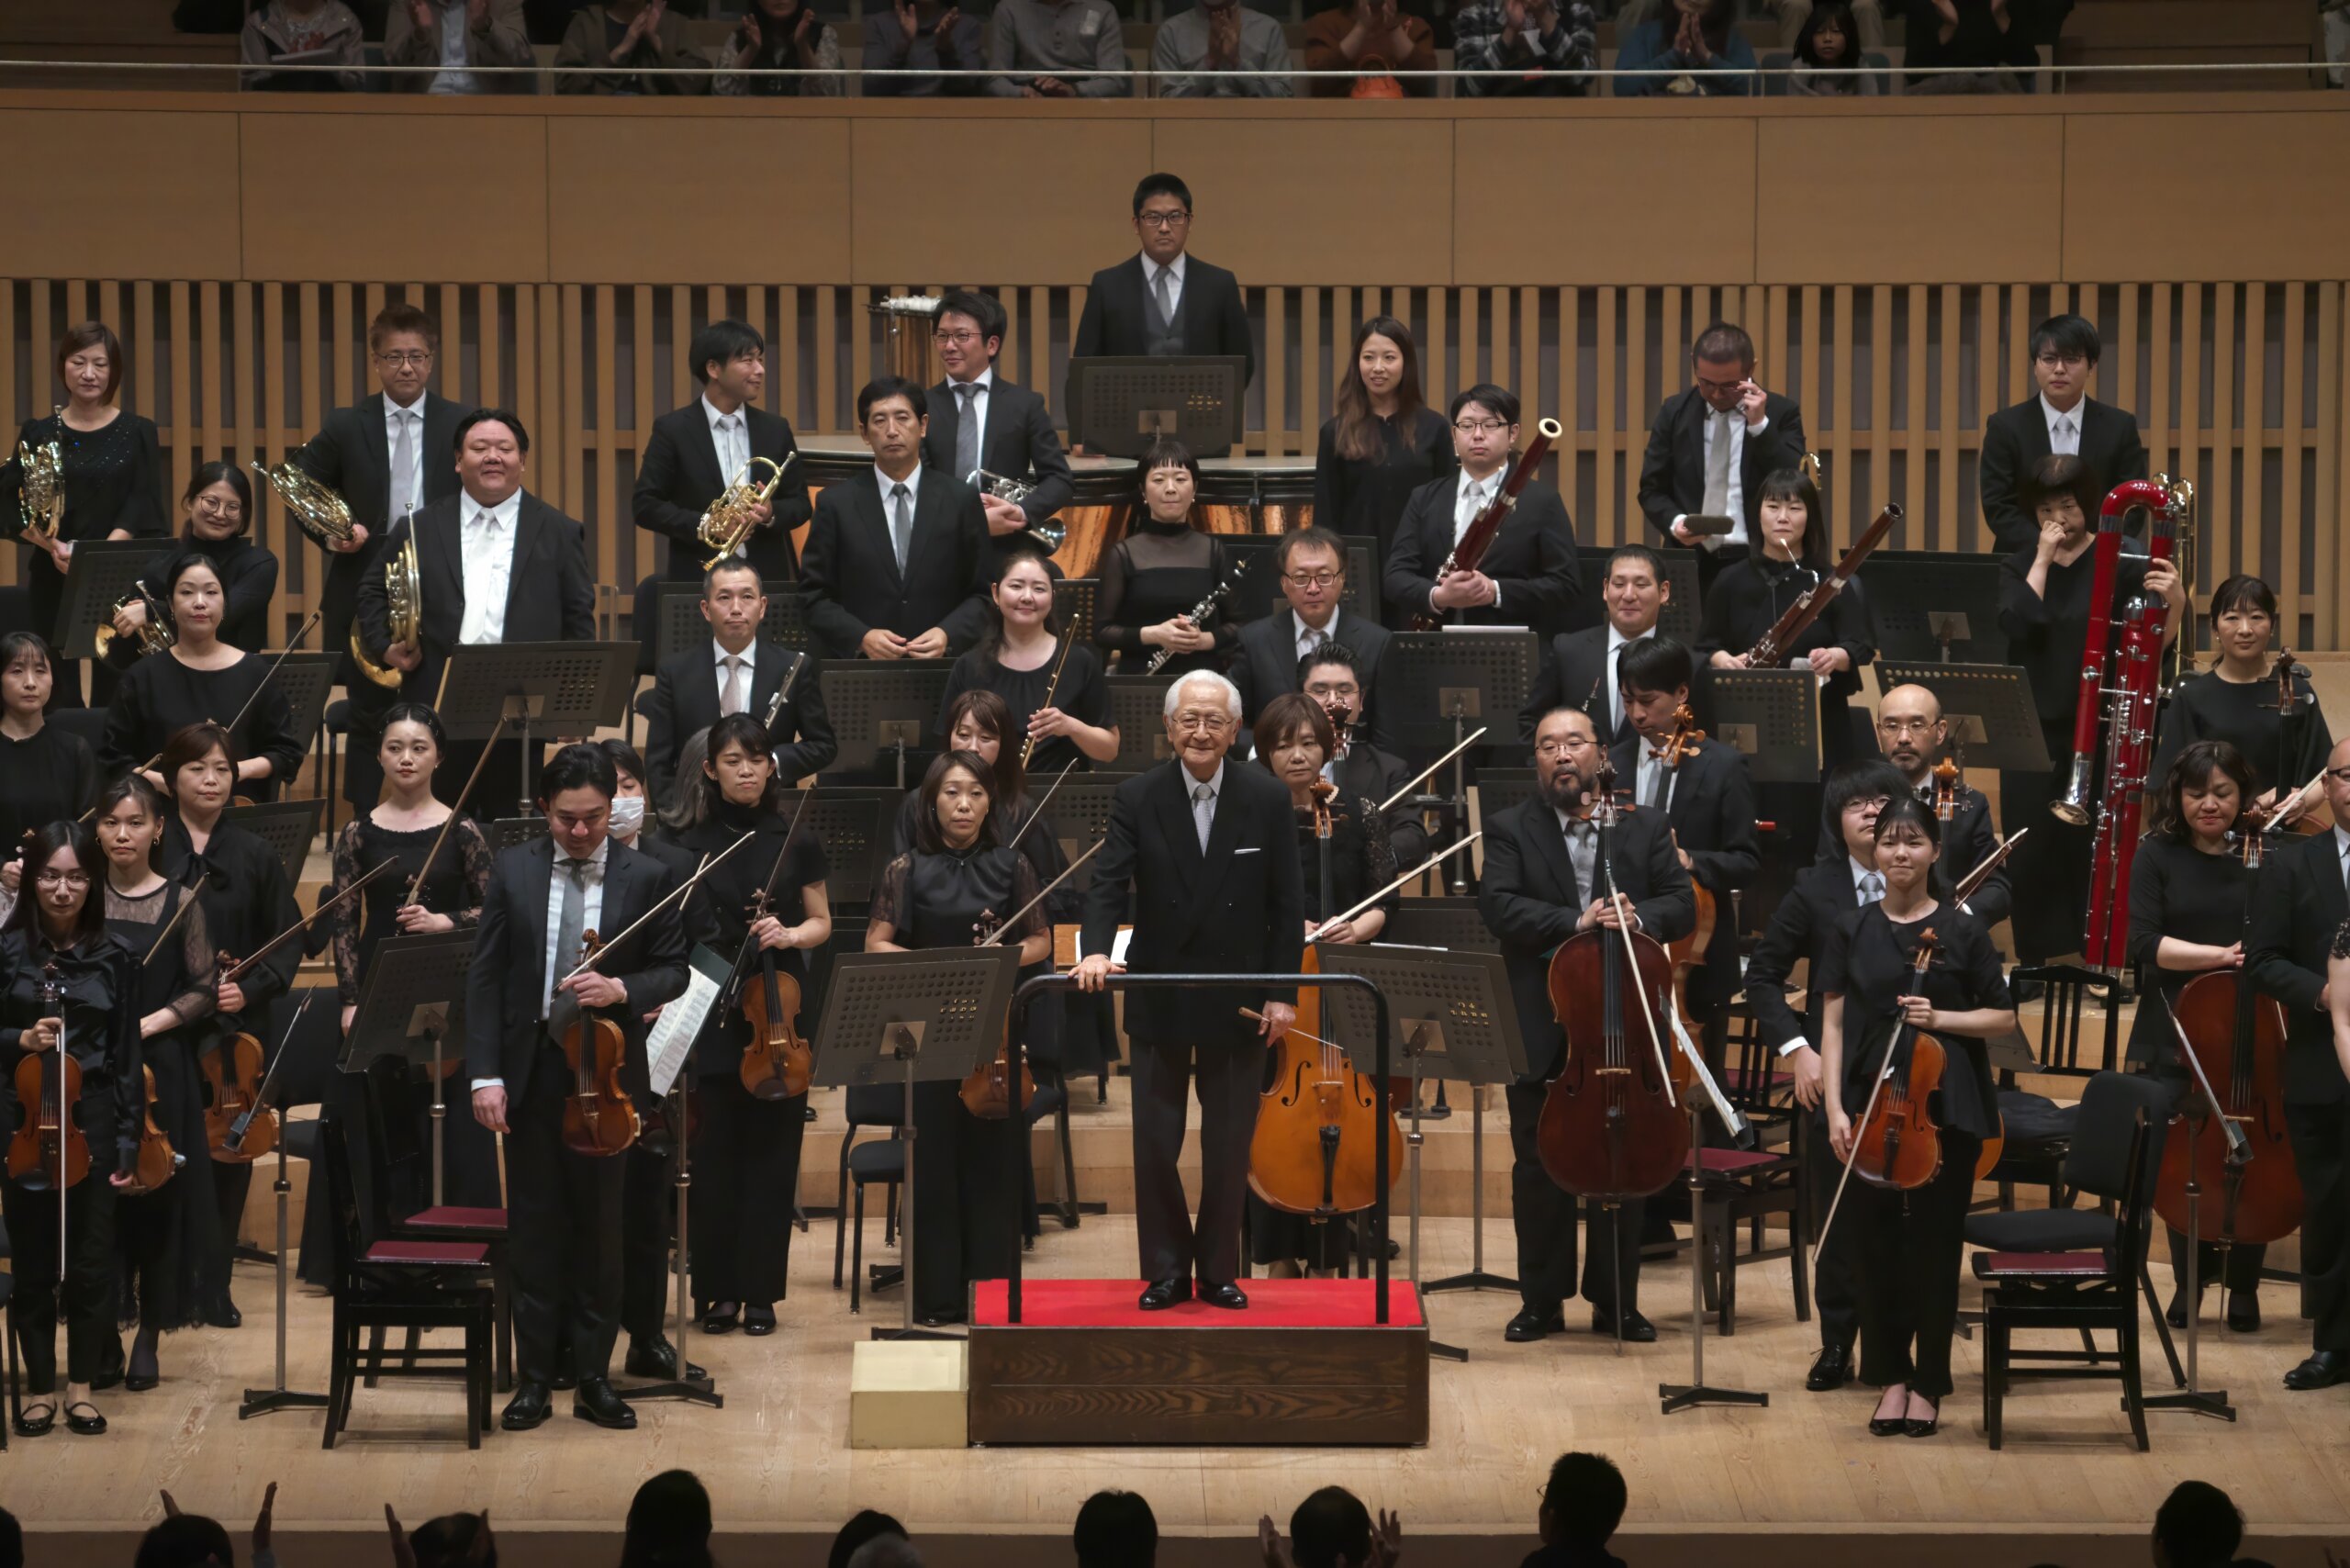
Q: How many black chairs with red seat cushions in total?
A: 5